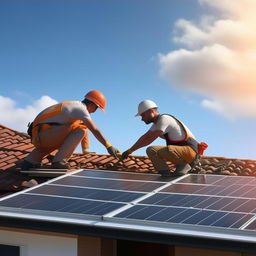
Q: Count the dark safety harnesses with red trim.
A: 1